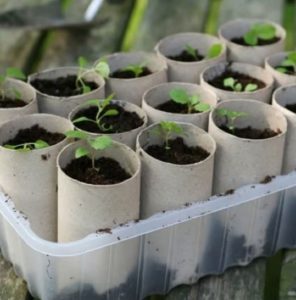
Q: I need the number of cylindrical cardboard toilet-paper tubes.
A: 14